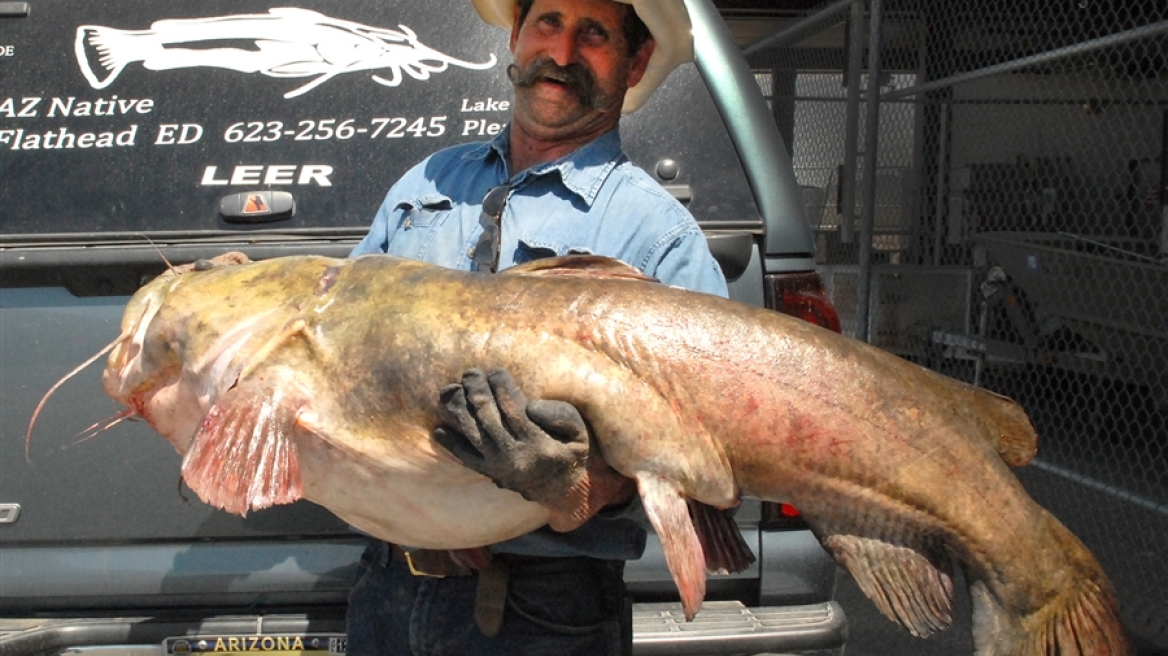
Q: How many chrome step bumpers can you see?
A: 1